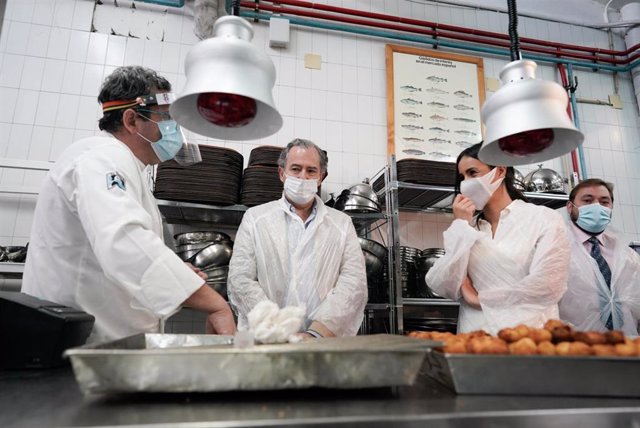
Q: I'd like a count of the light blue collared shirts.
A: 1